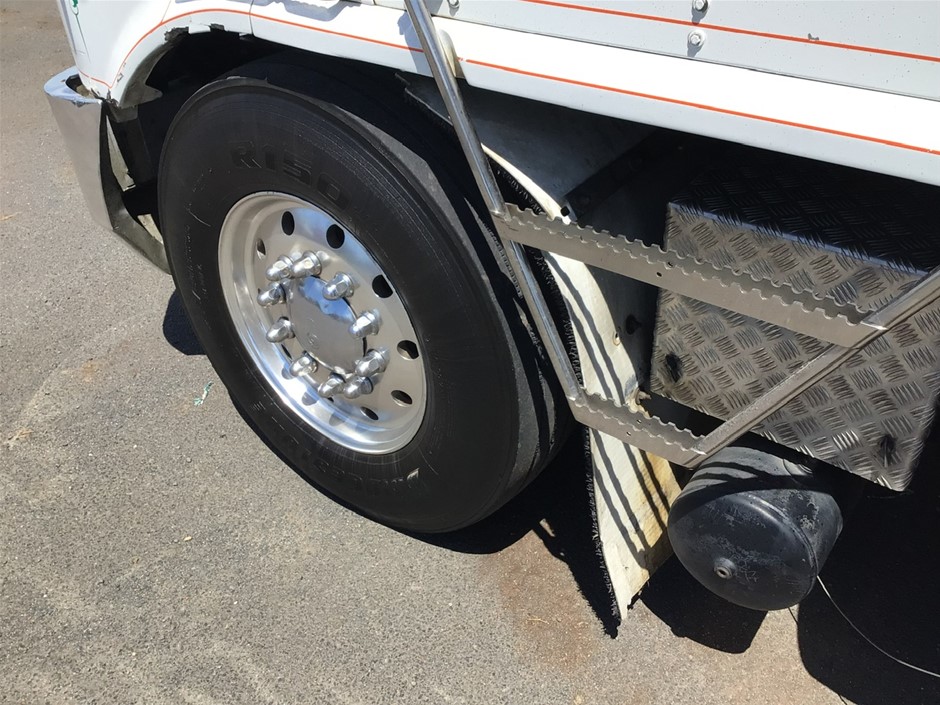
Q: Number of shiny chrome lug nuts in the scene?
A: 10